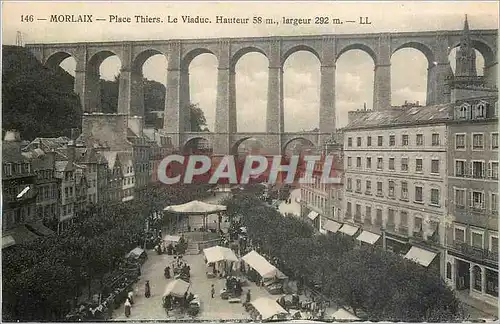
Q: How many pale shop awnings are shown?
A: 5